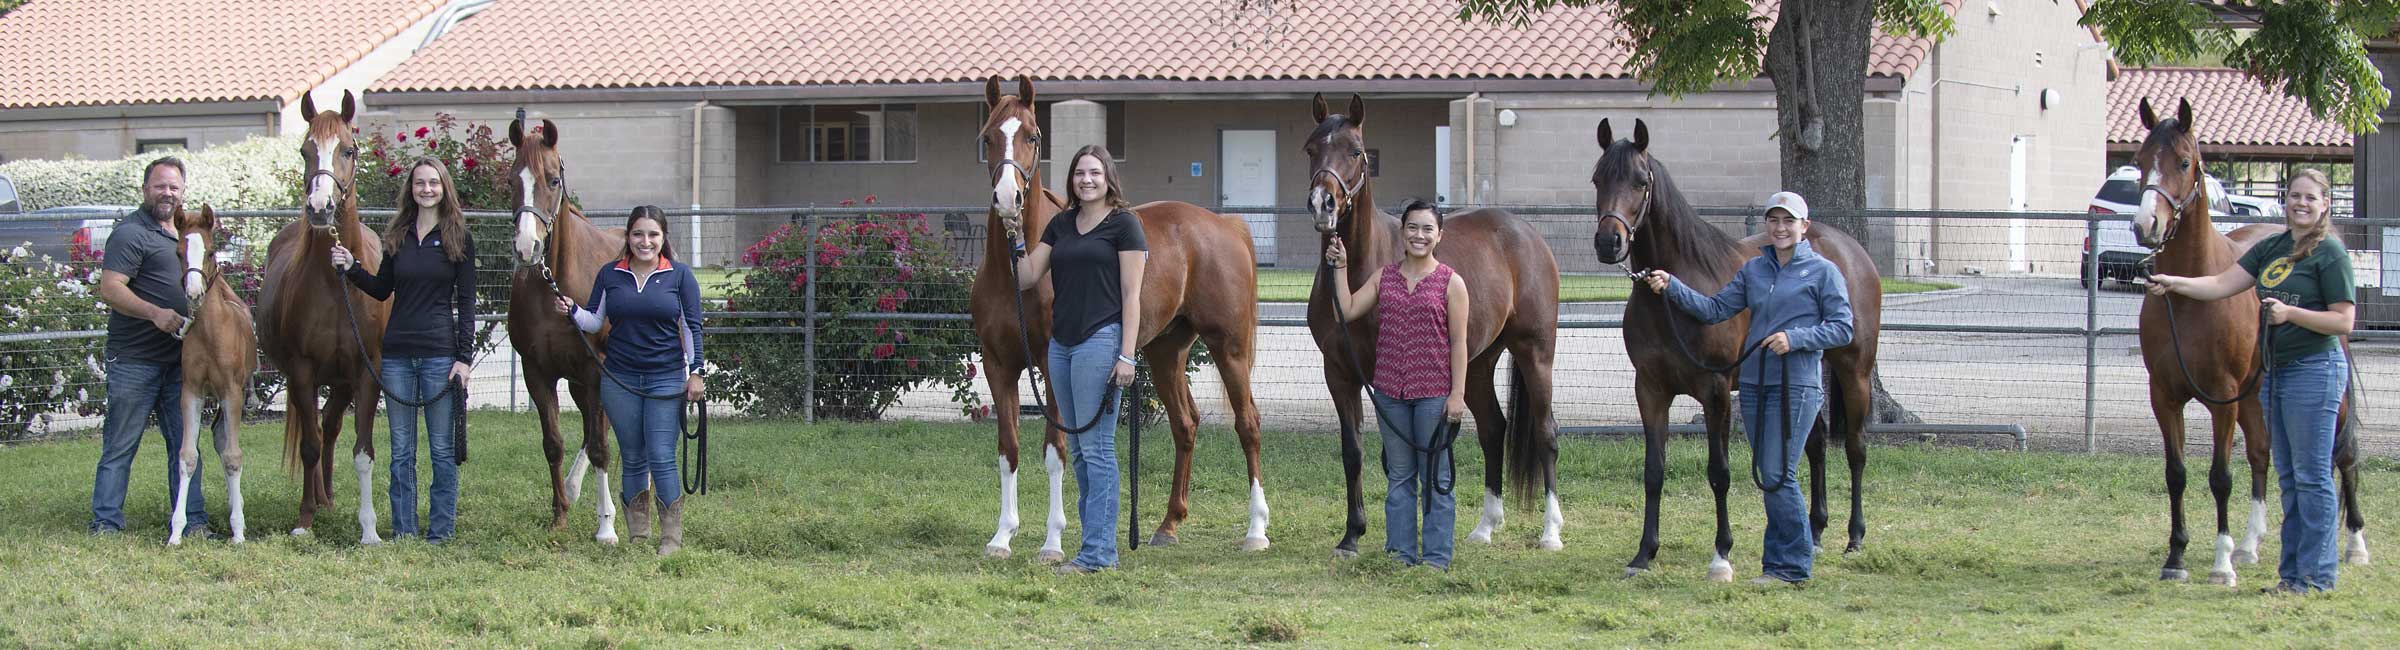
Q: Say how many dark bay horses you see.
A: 2